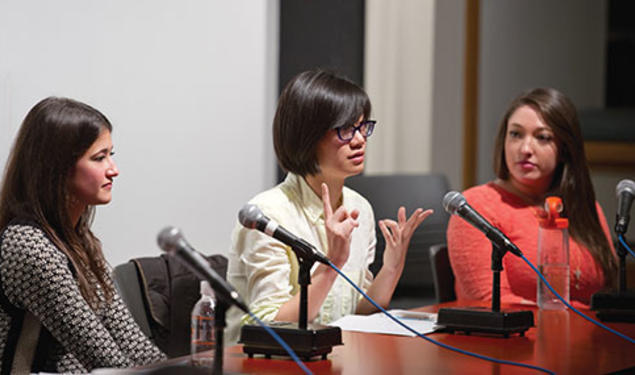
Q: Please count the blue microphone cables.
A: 4